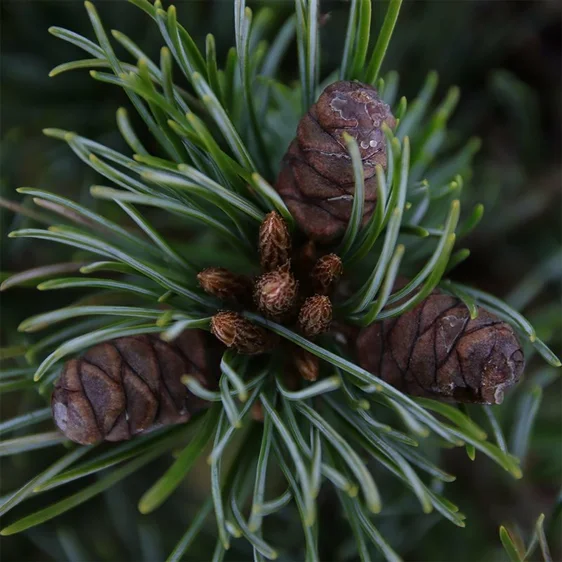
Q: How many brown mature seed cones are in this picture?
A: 3